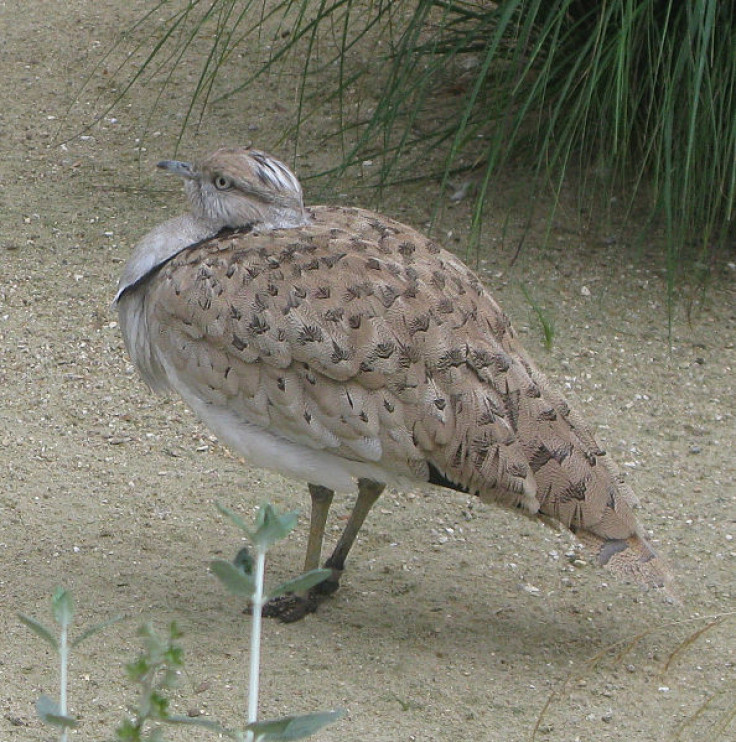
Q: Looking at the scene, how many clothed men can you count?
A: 0